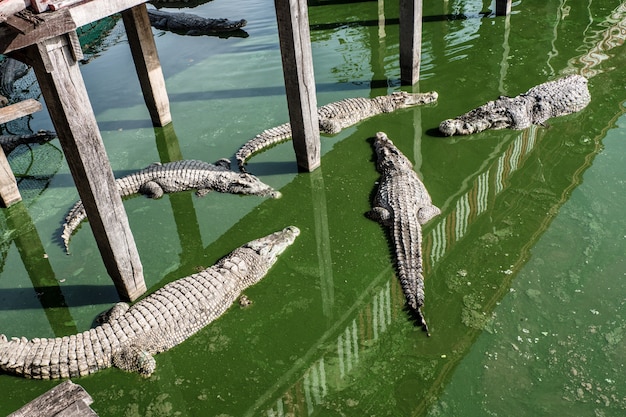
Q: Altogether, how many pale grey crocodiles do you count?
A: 5